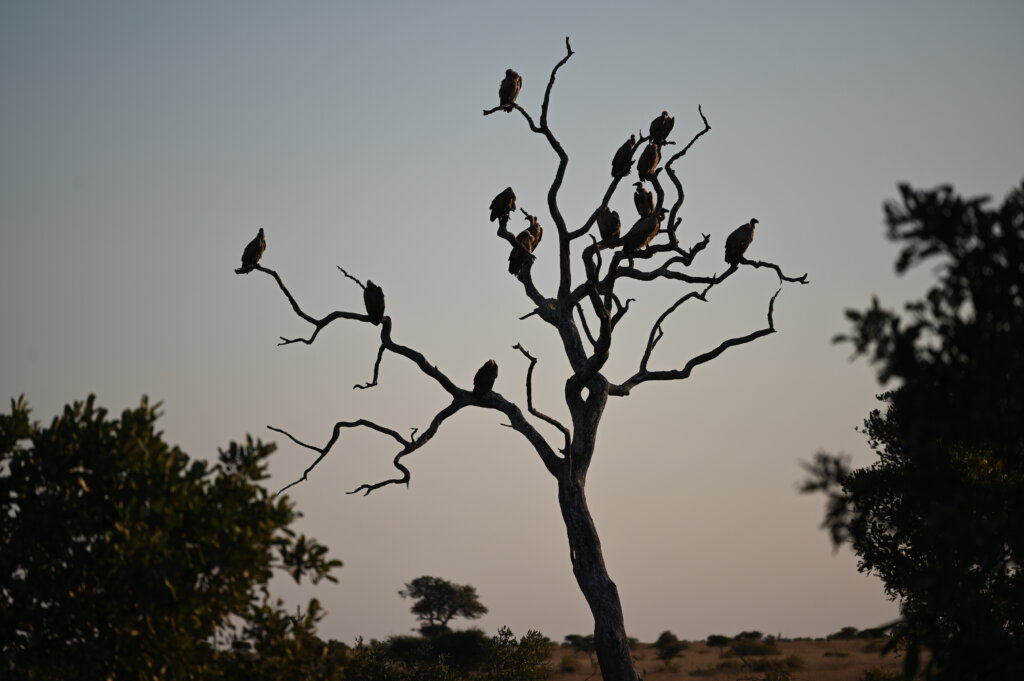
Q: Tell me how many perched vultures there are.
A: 14